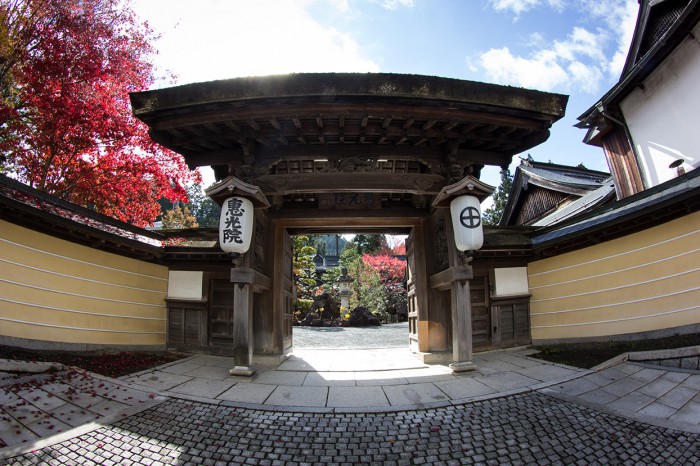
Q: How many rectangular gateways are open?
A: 1